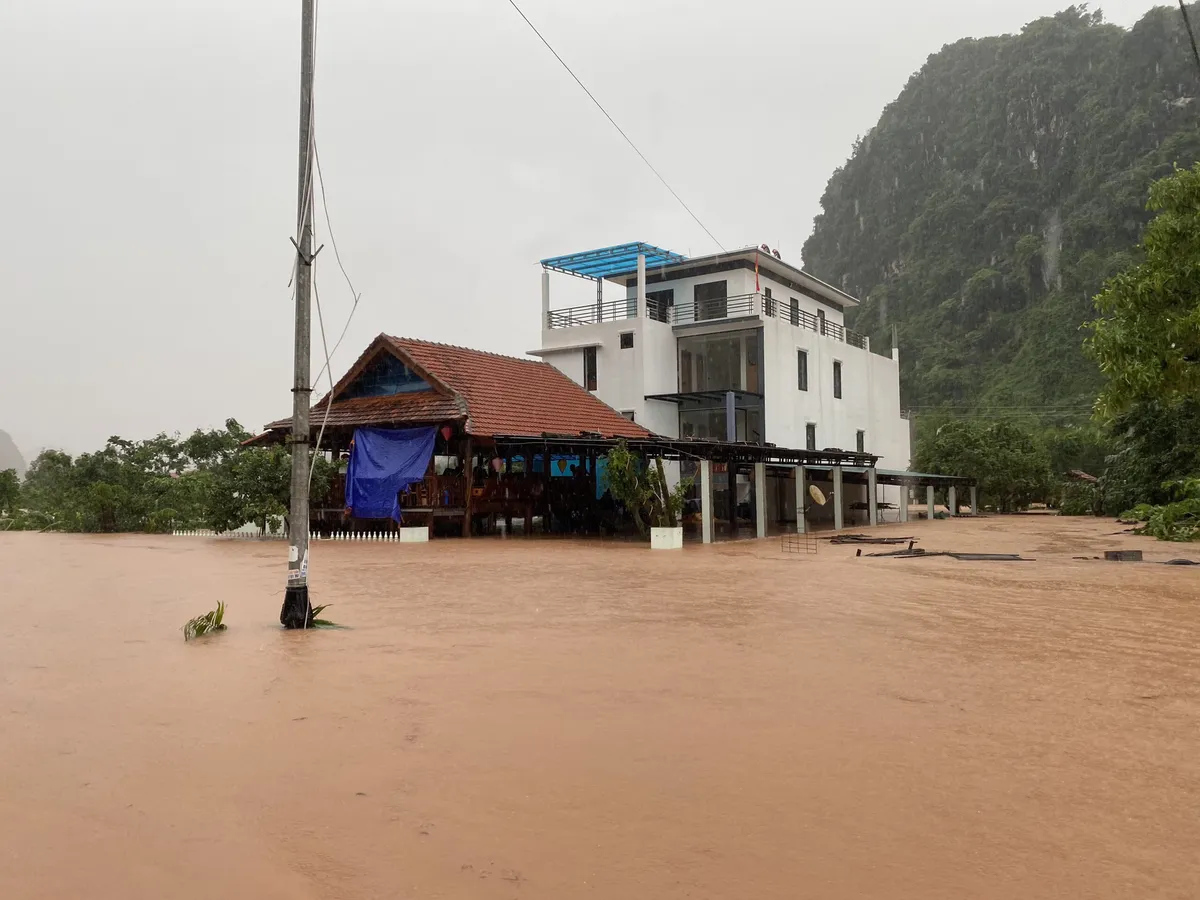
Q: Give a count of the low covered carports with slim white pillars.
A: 1